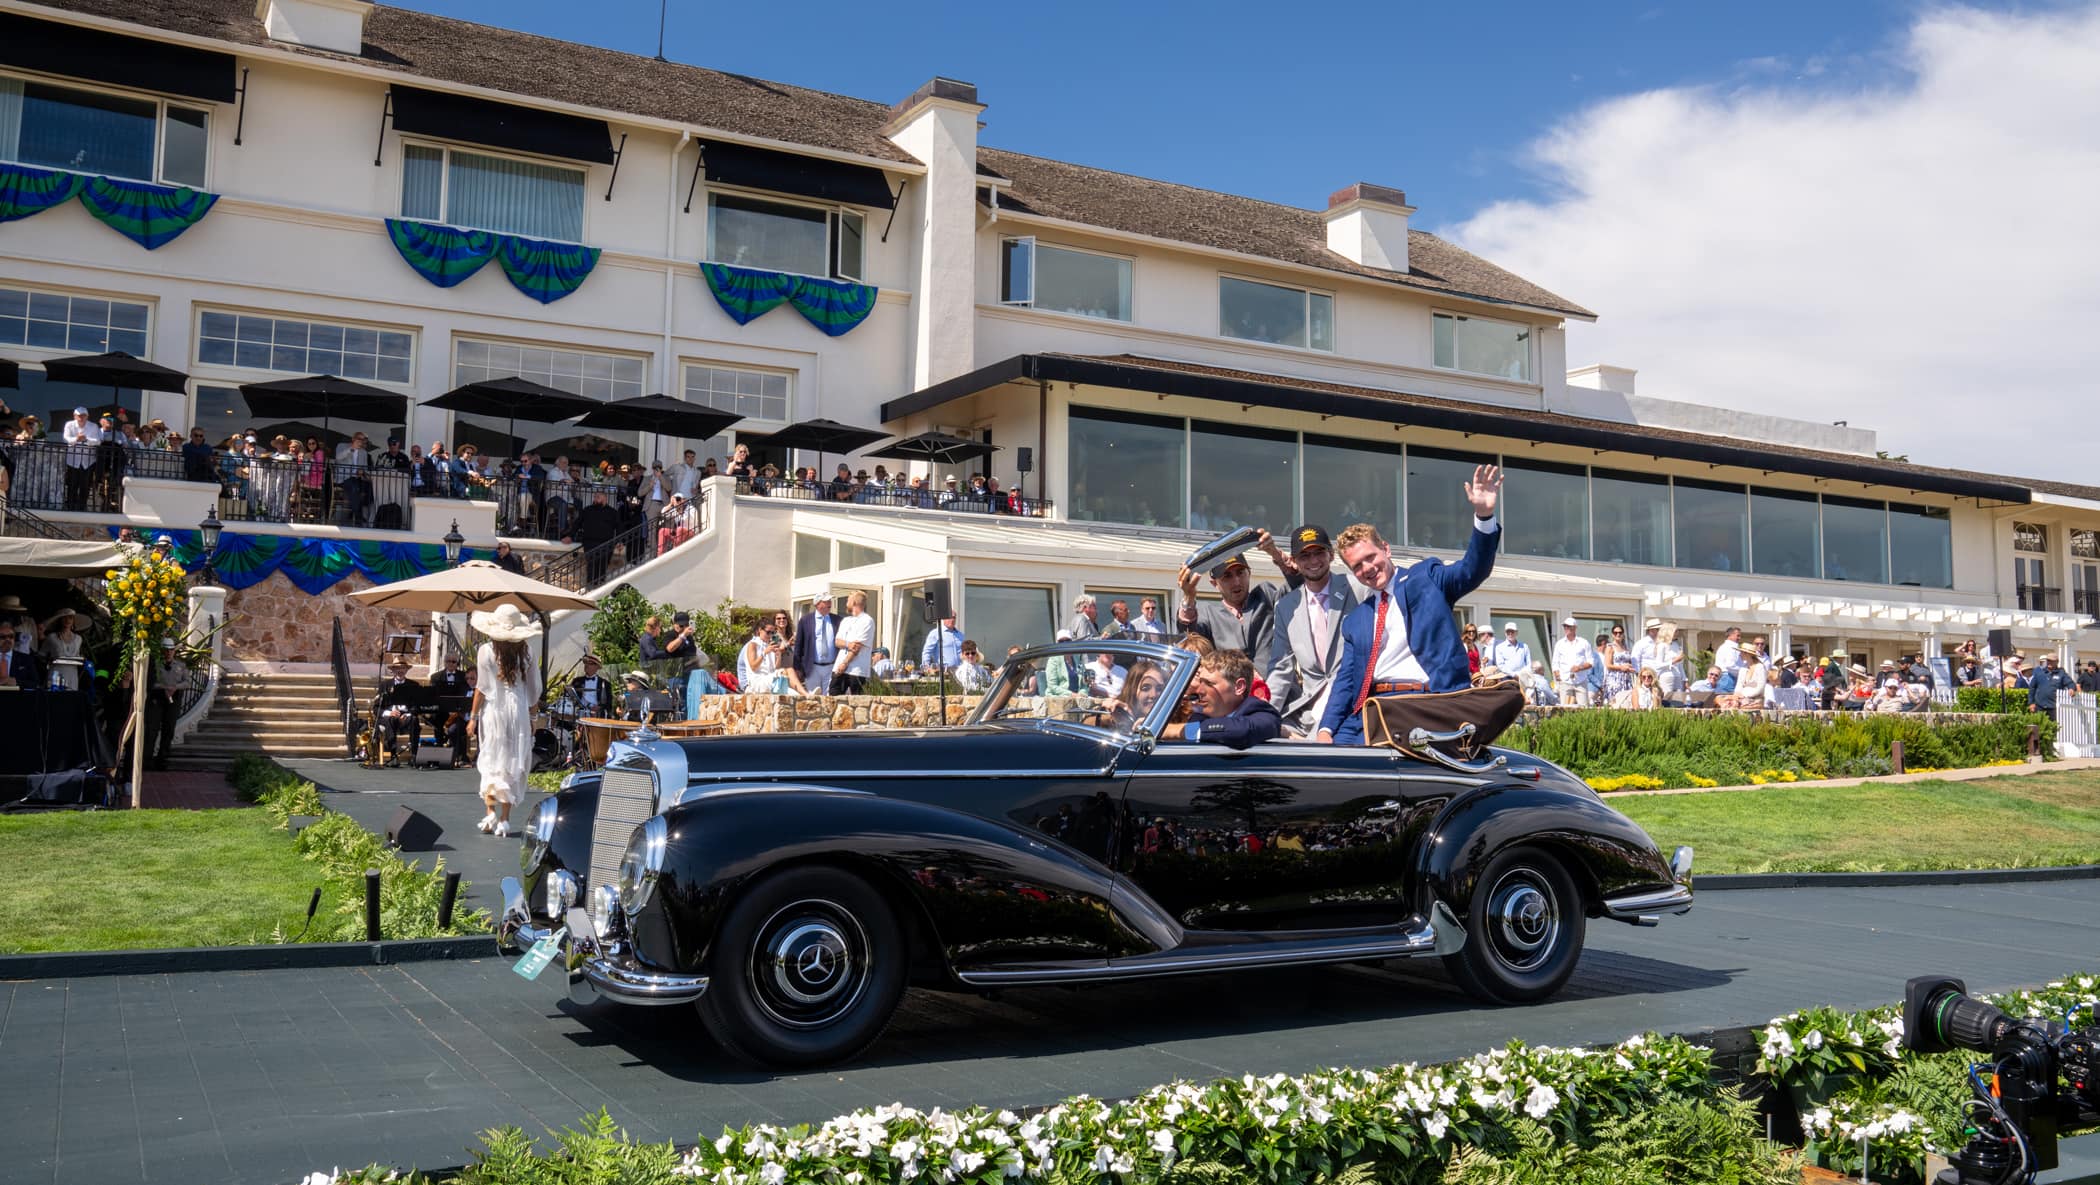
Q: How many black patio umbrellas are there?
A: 7